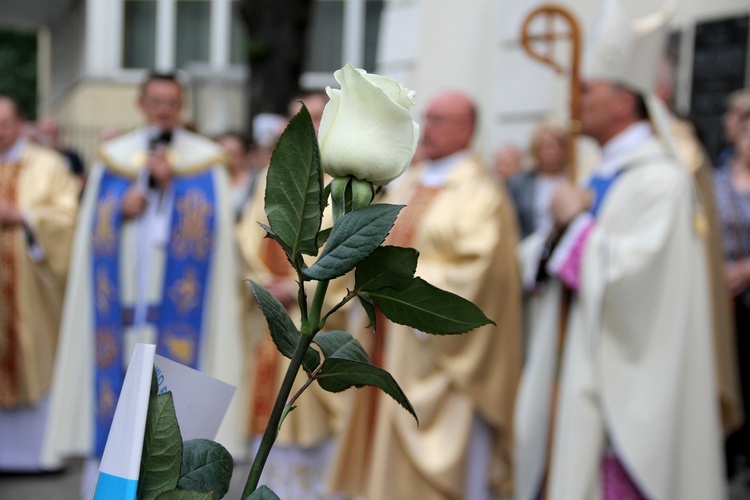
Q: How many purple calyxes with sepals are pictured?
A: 0